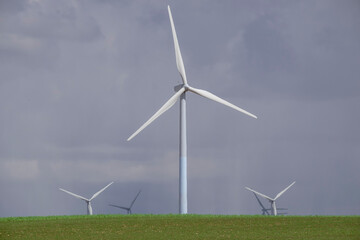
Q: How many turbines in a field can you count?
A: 5